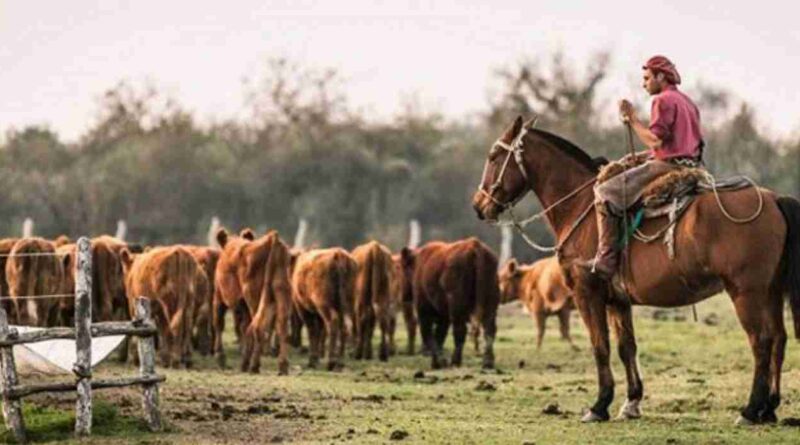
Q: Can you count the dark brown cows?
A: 1